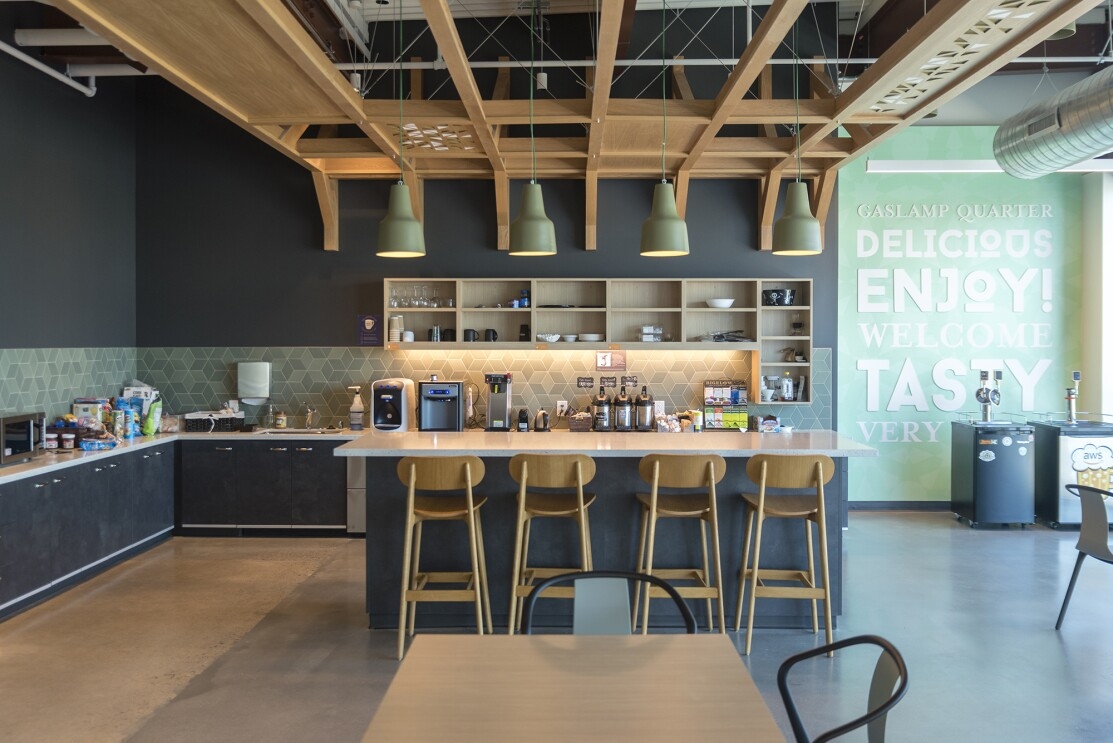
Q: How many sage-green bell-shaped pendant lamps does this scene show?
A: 4